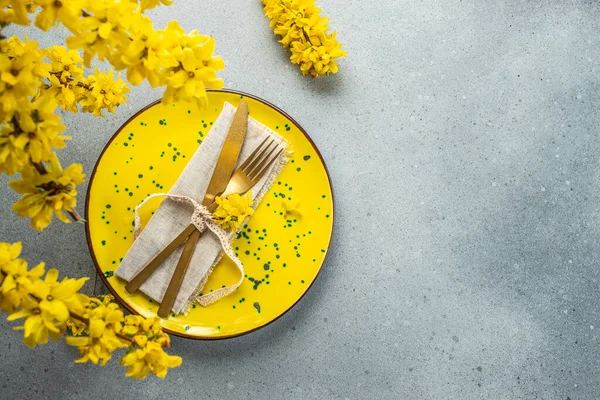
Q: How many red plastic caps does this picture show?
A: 0